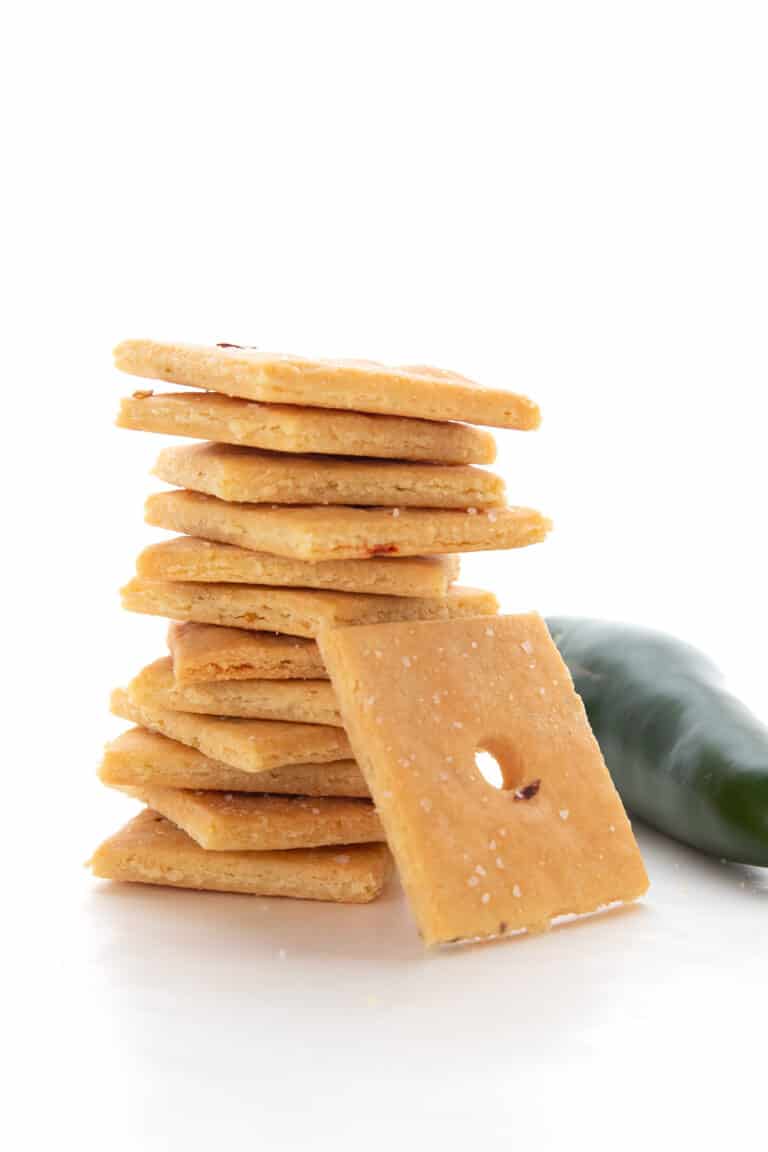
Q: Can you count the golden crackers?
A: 13